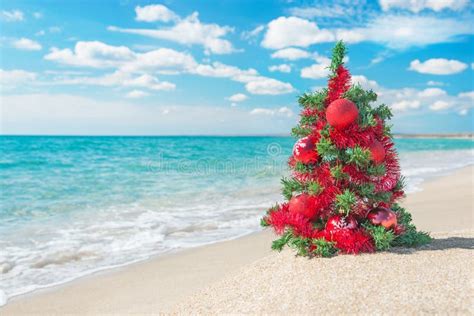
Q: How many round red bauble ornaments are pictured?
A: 6